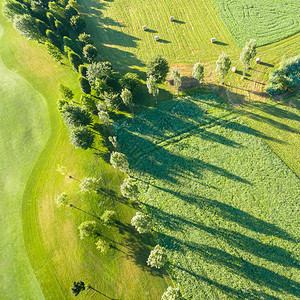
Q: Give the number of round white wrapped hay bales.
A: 6